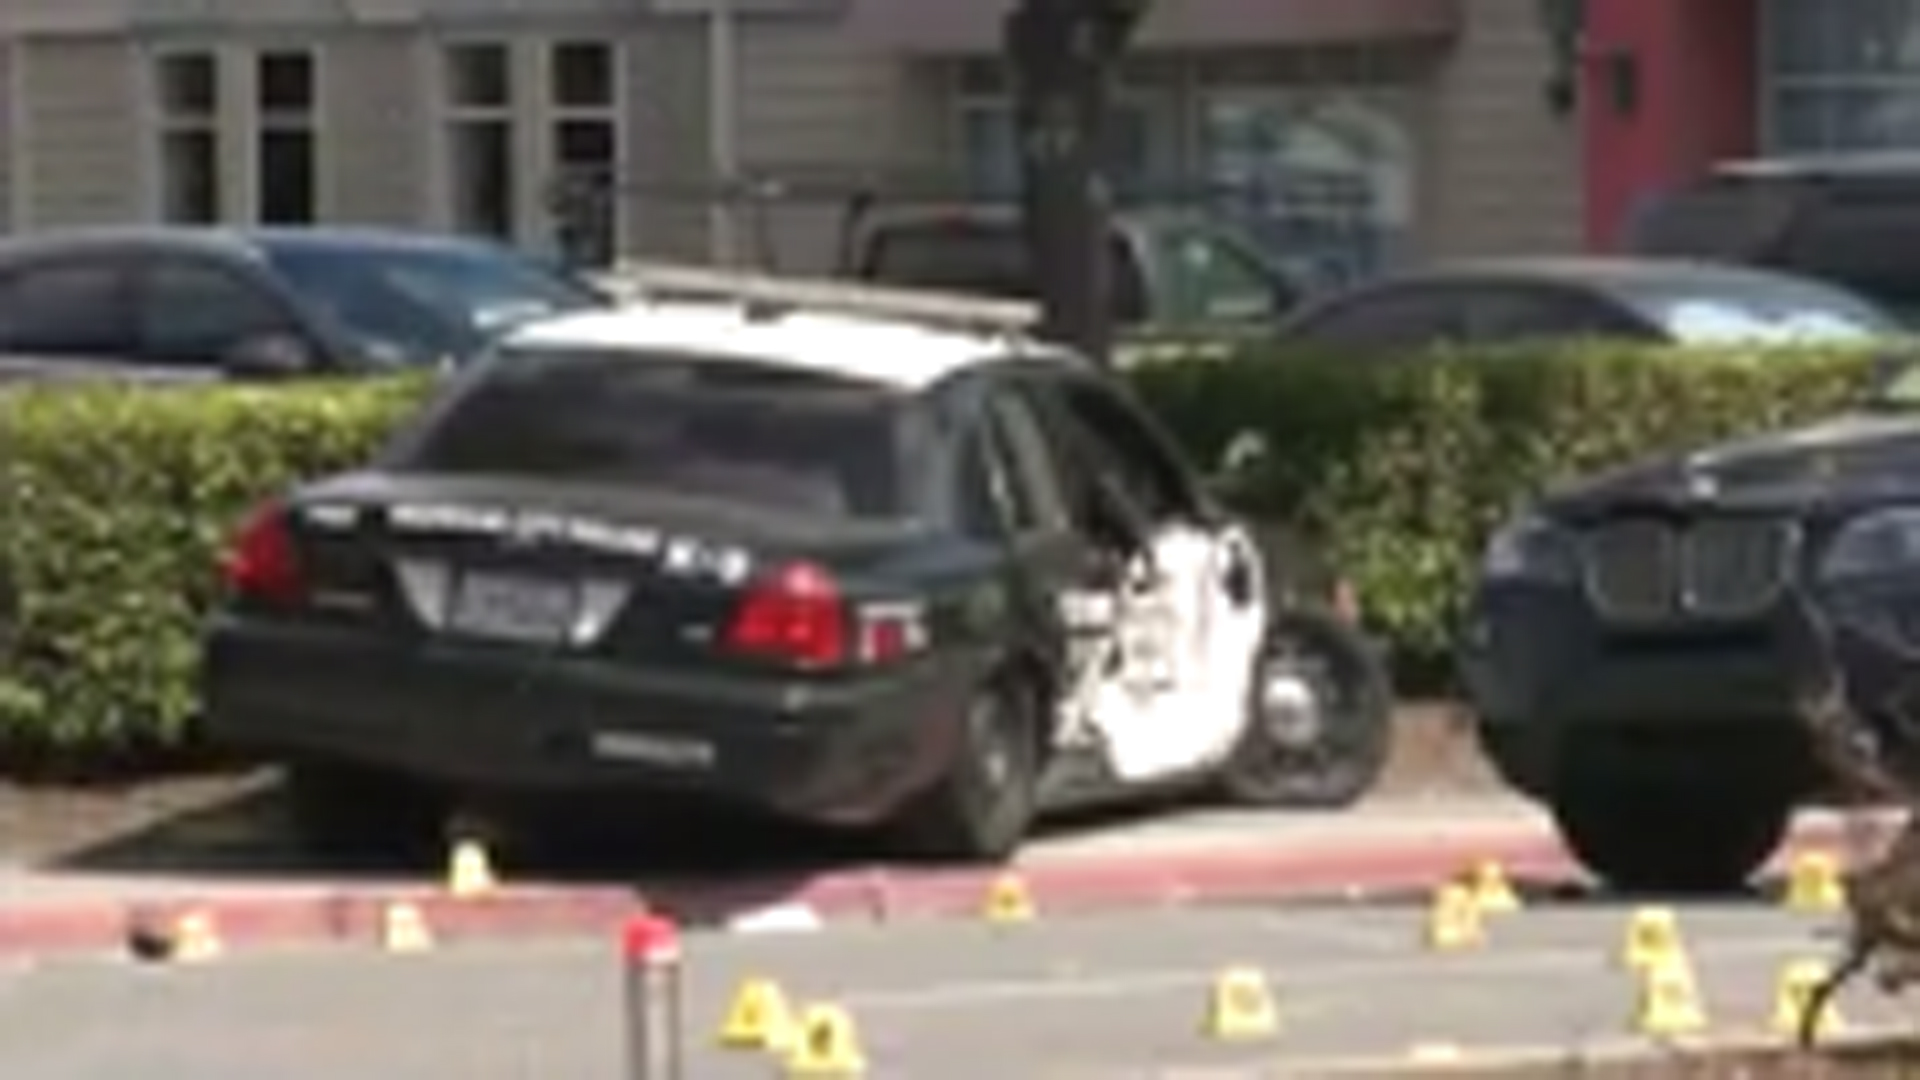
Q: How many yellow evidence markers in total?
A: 13